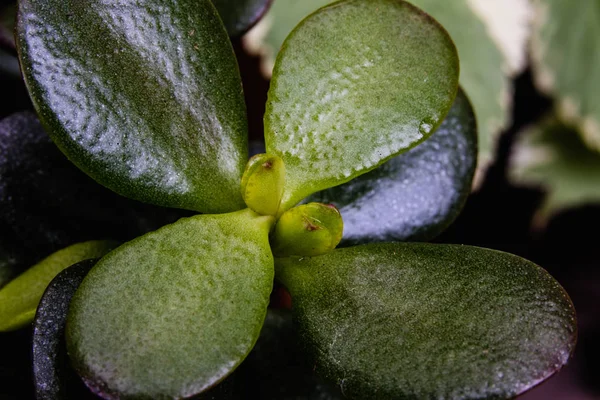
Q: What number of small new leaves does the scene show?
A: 2